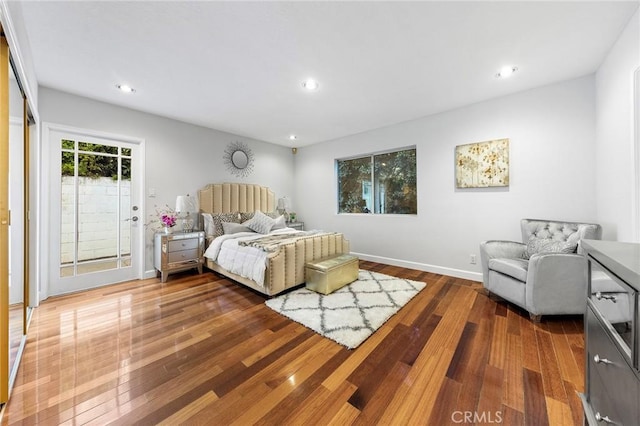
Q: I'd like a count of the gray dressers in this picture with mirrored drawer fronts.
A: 1